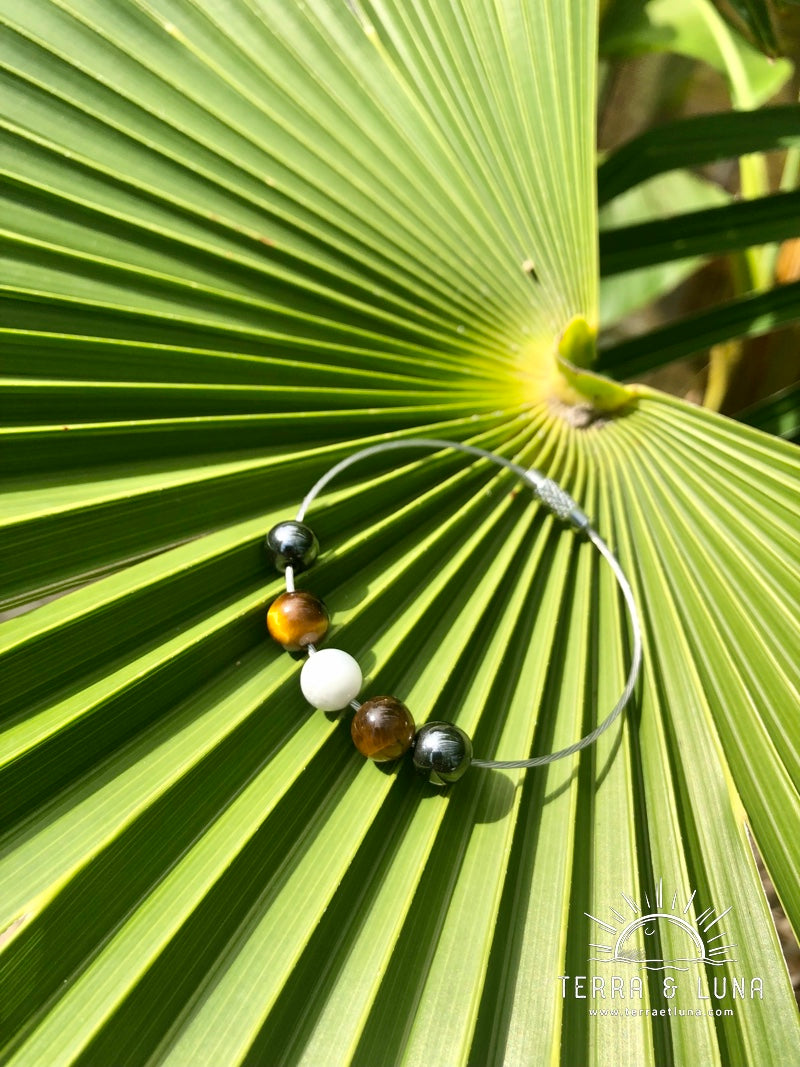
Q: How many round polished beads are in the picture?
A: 5